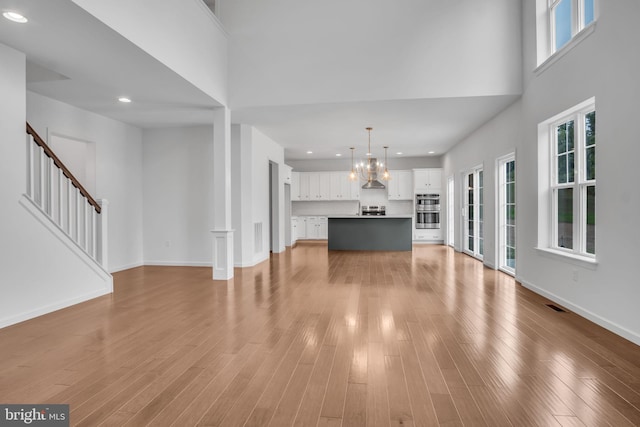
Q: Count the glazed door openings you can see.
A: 3